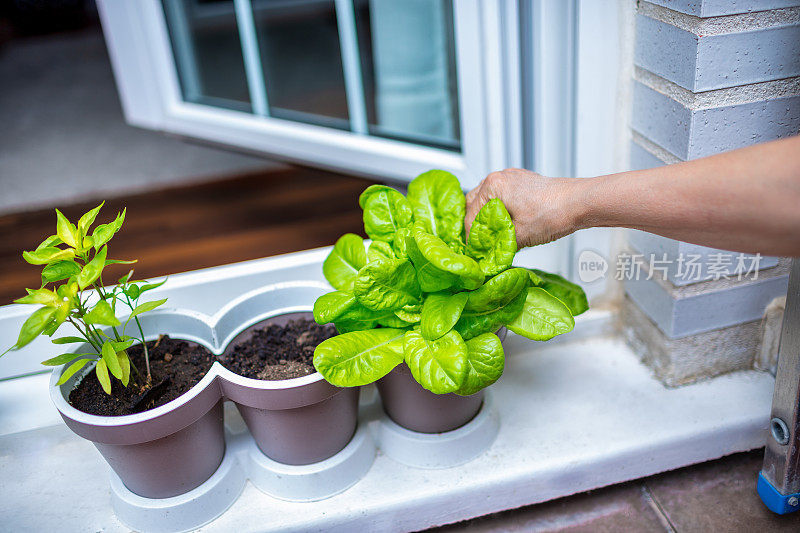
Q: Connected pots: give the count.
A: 3